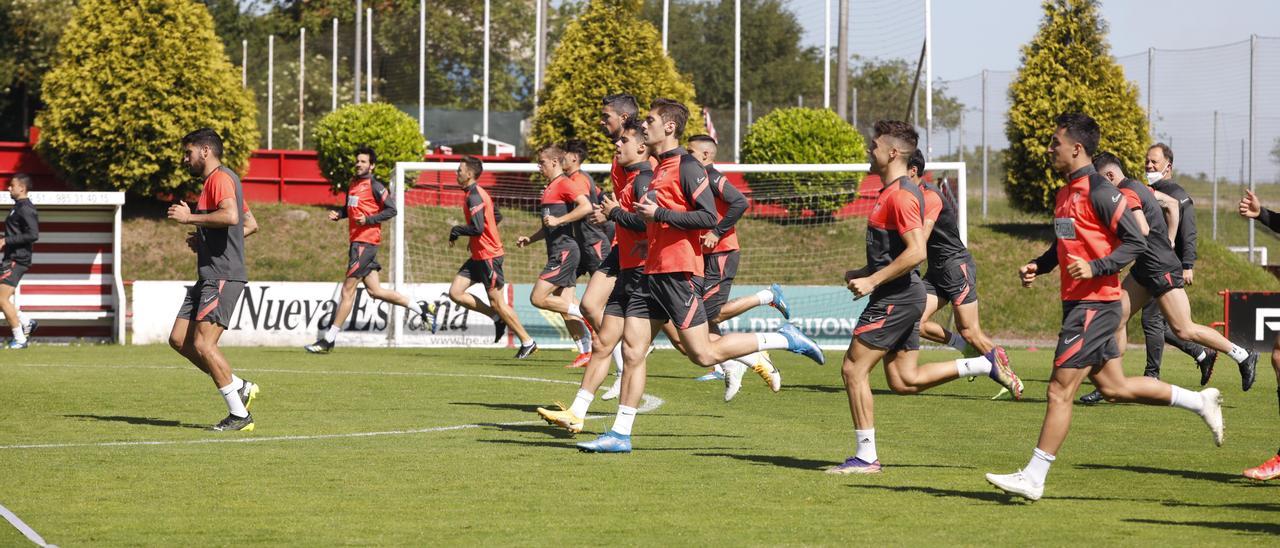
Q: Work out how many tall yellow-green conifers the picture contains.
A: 3